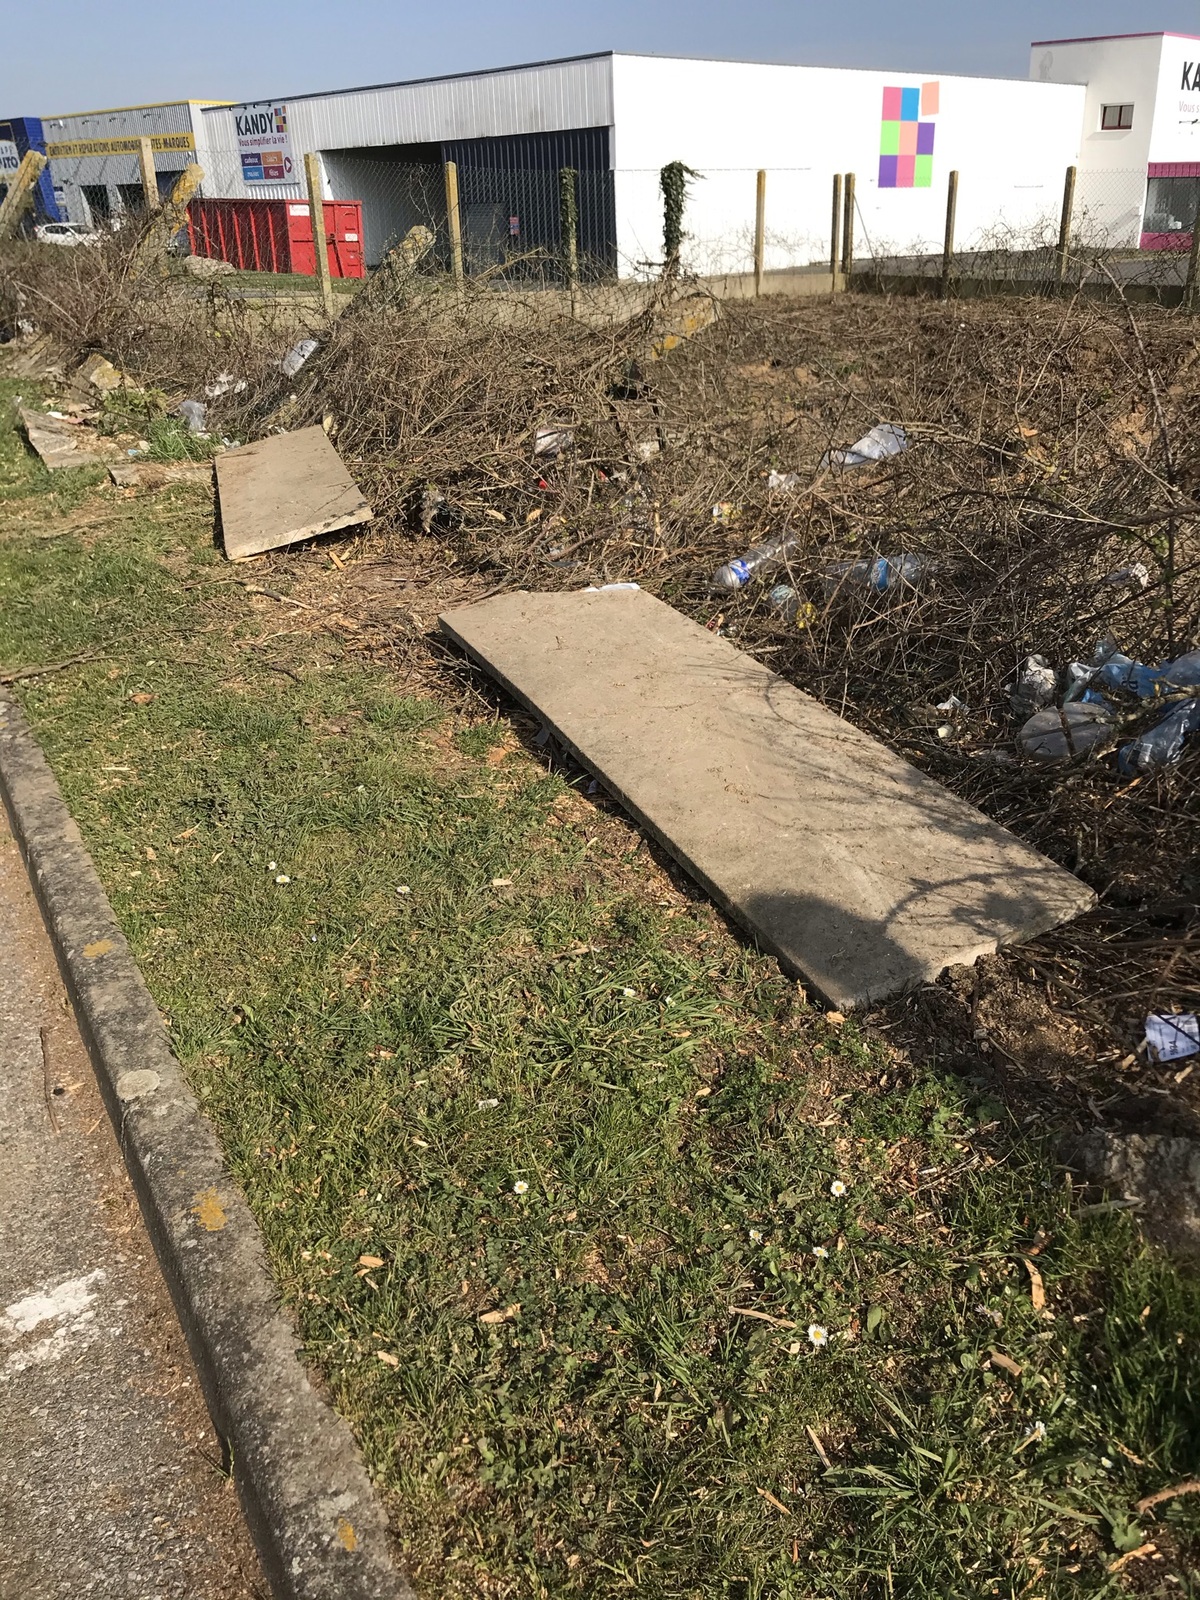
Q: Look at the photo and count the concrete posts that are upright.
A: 11